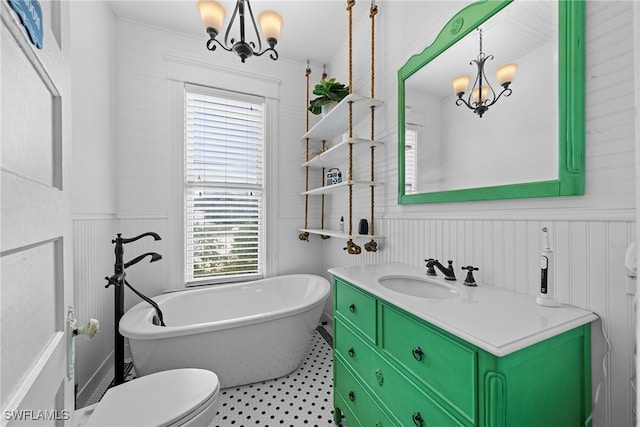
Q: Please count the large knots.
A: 4